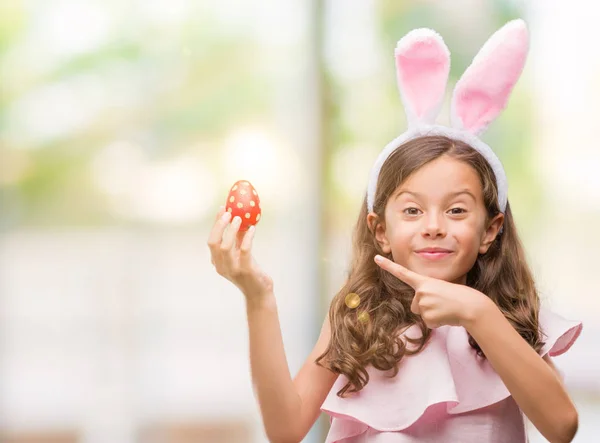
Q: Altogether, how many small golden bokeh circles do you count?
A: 2